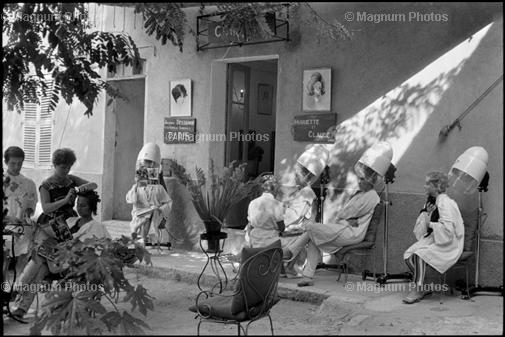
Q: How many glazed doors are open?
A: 1